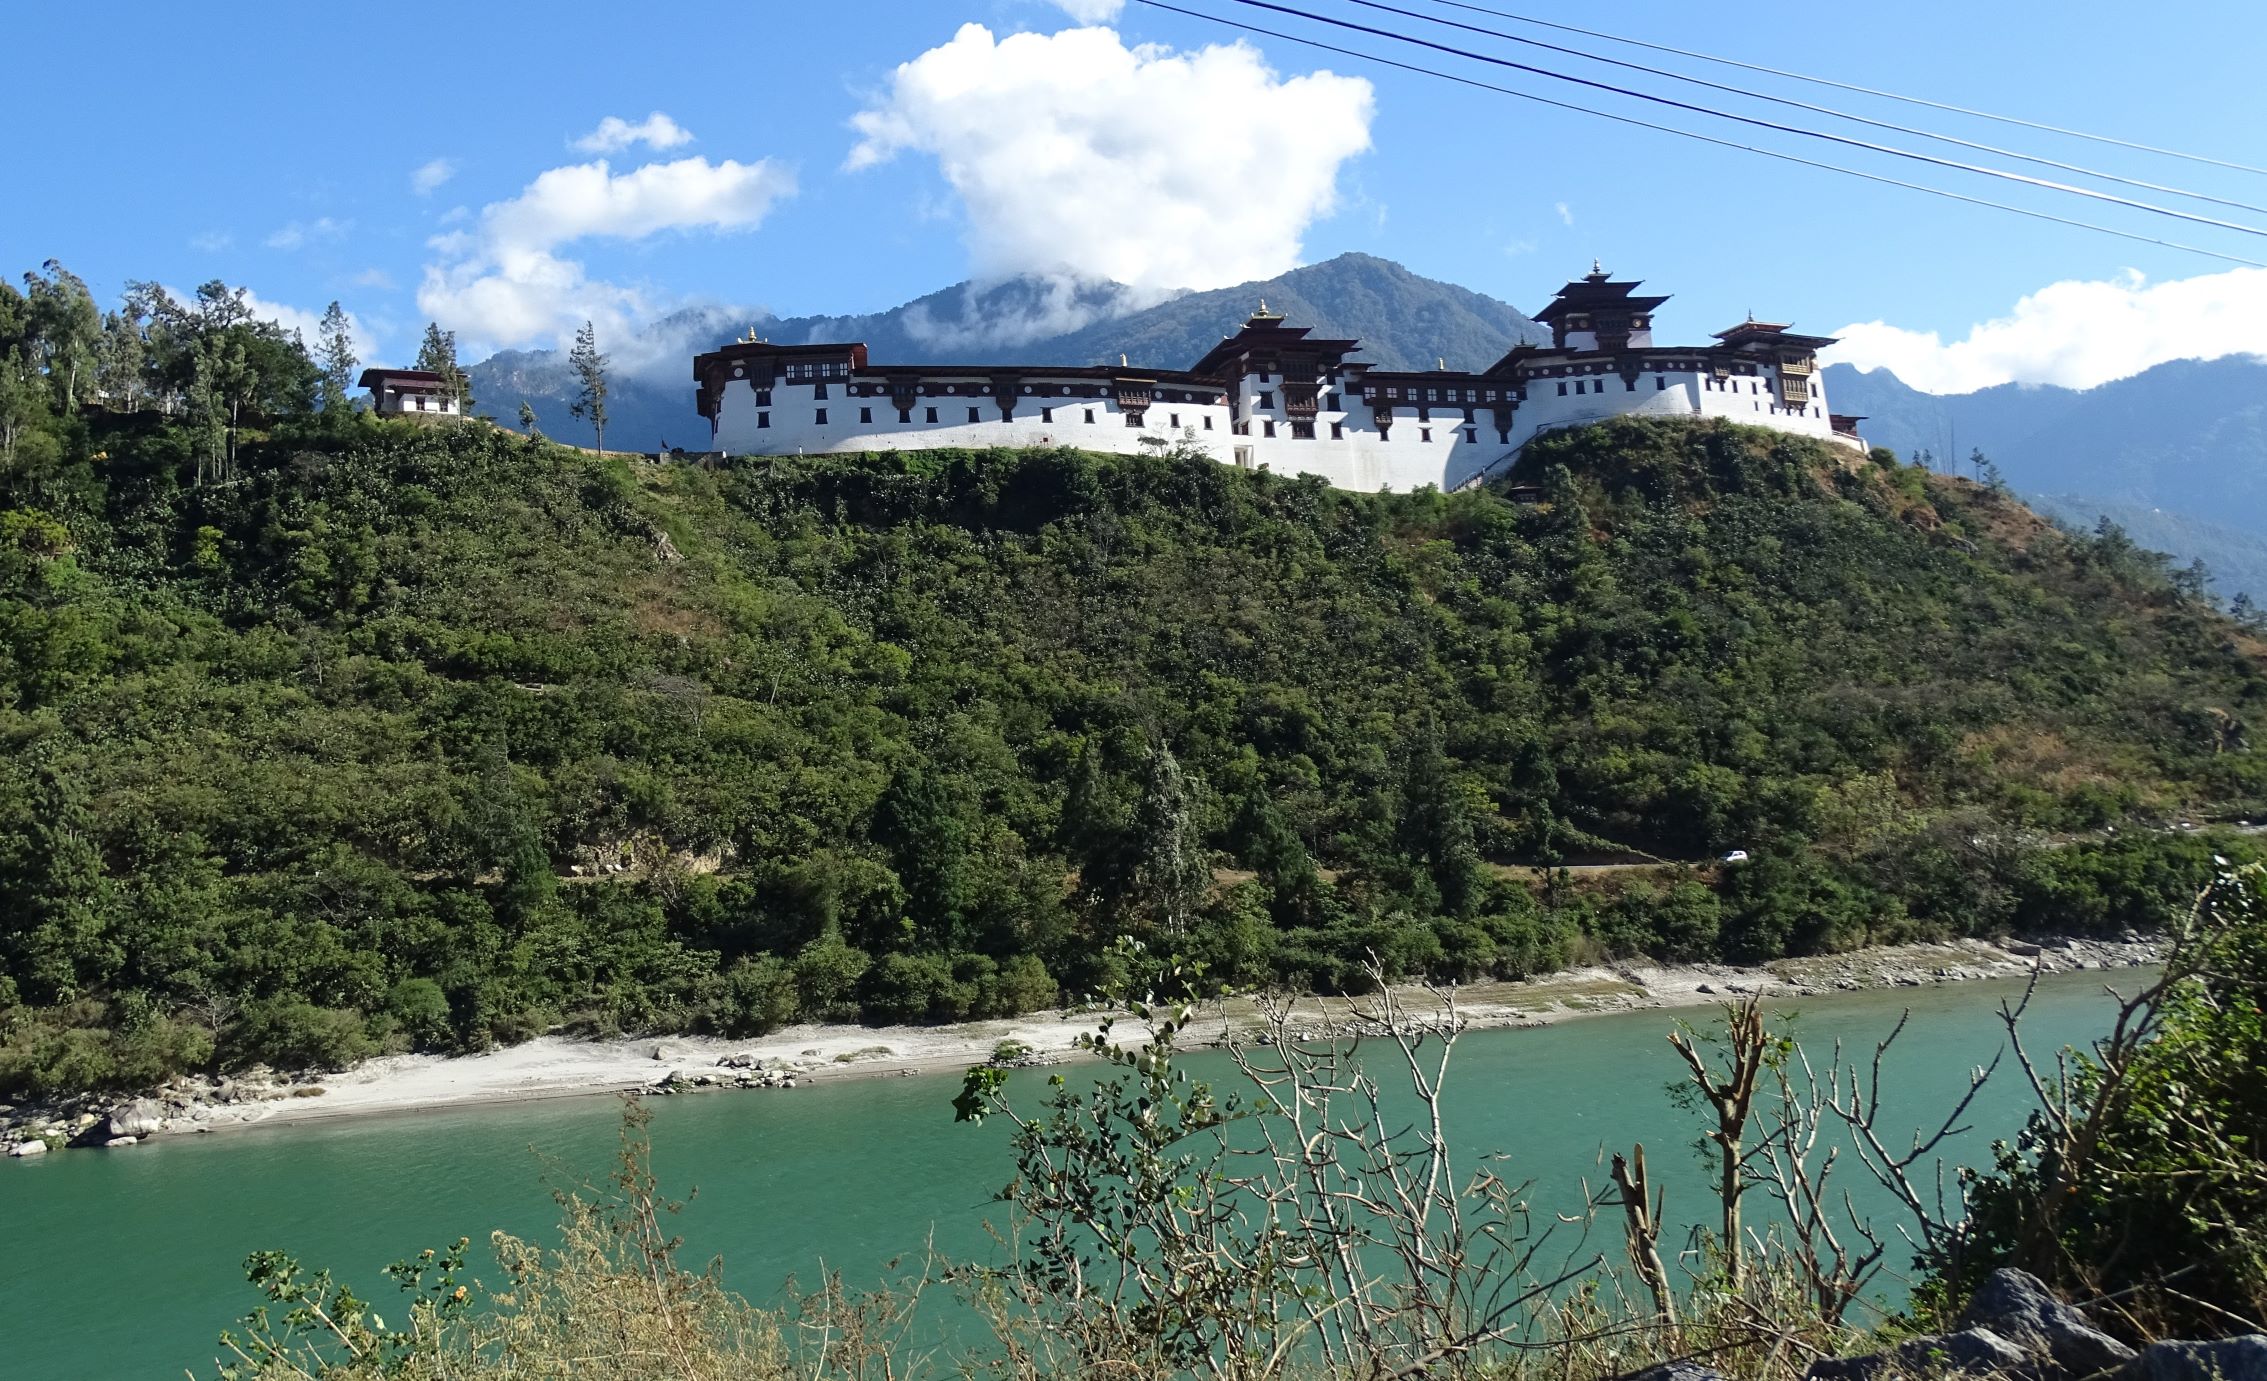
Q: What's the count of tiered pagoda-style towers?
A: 3